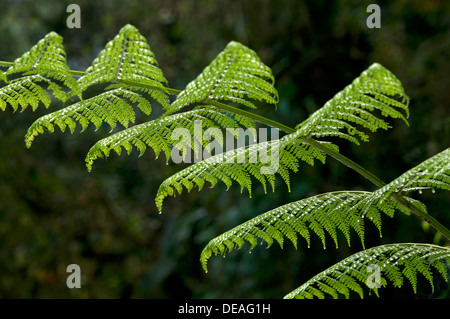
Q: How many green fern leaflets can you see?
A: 11